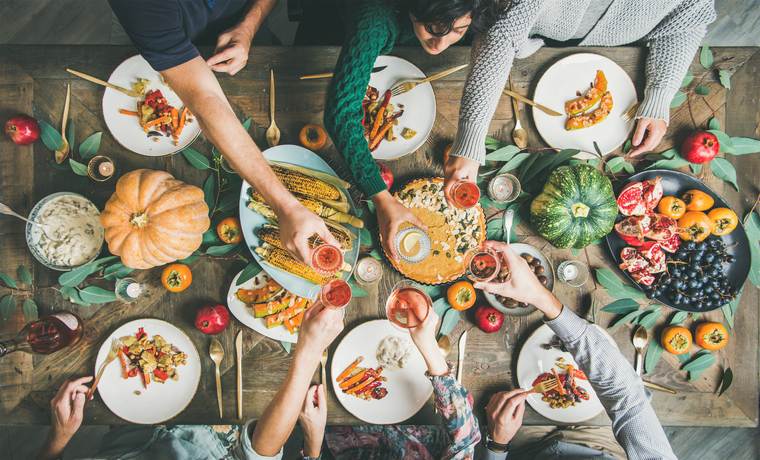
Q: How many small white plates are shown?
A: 6